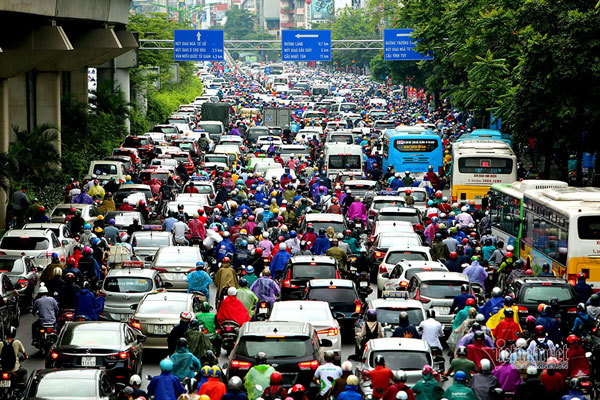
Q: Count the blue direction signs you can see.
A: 3